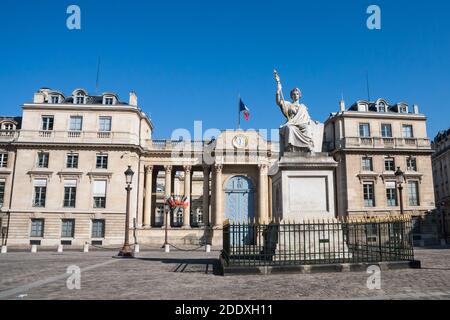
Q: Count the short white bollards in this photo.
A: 7